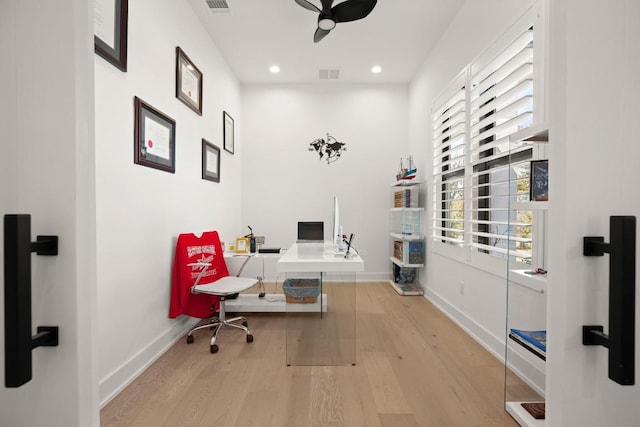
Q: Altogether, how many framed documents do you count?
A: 5